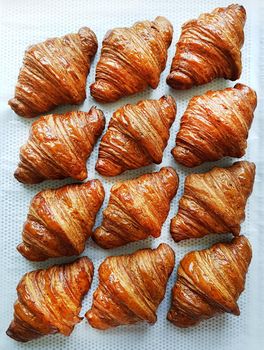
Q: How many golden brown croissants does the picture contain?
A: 12